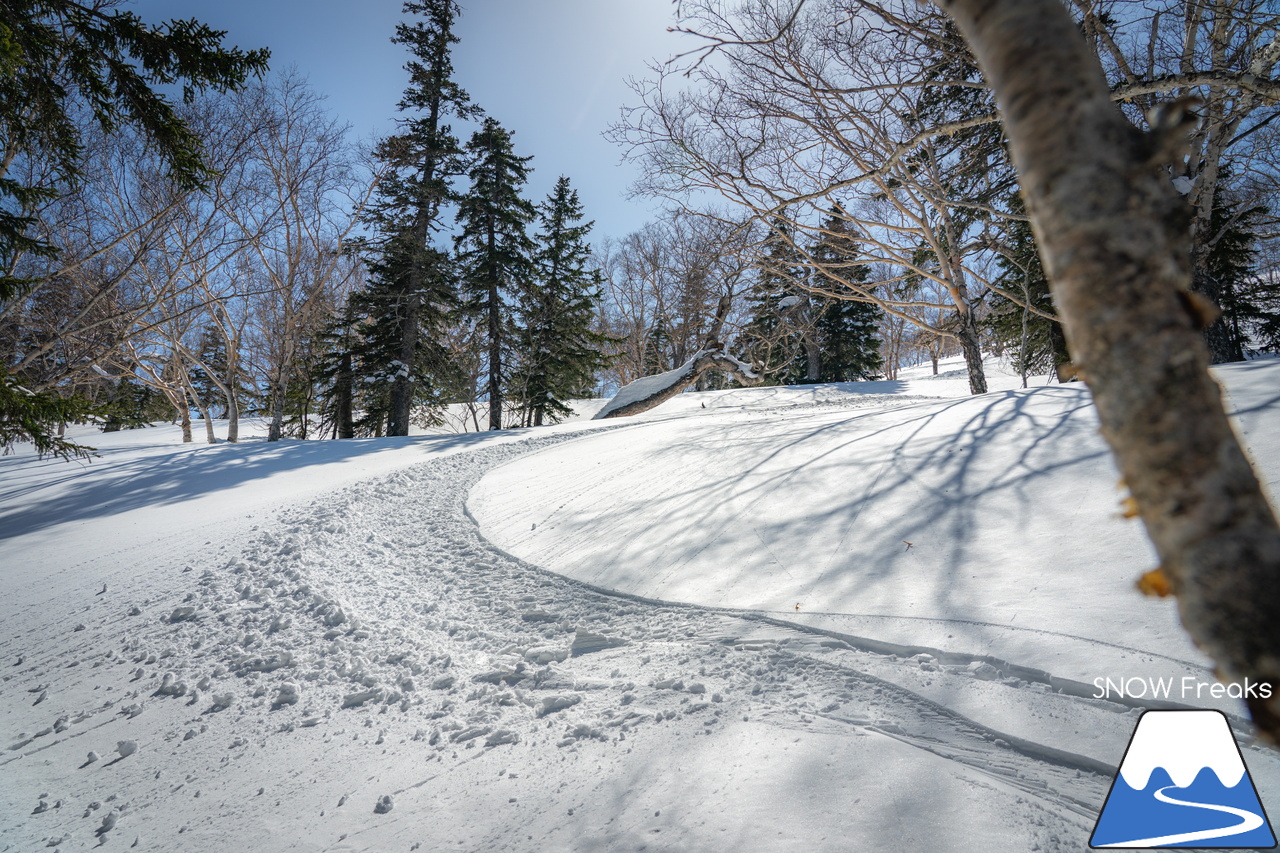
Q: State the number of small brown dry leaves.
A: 2